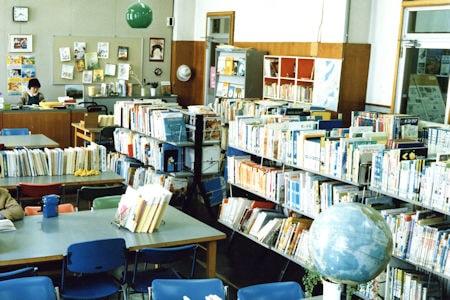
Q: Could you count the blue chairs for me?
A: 7